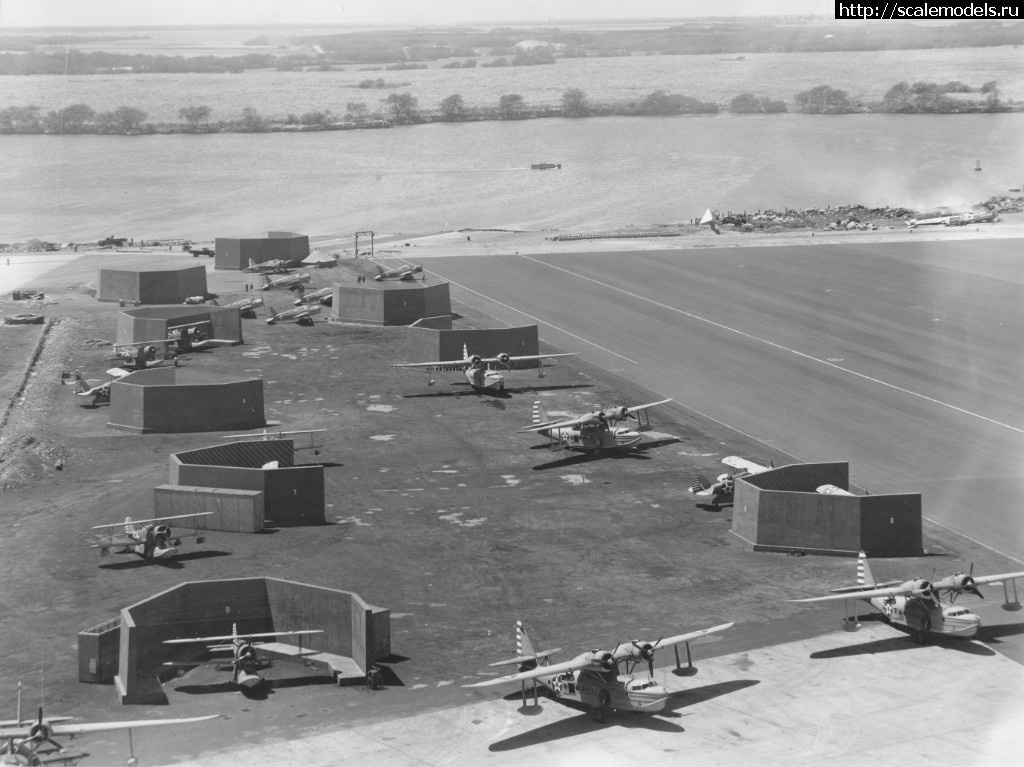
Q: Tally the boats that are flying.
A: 0